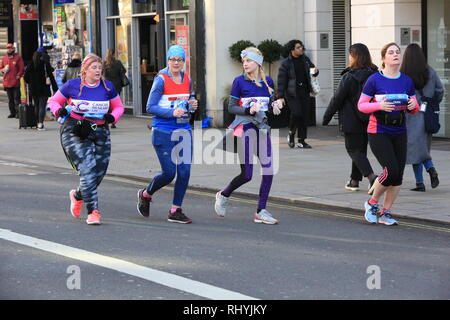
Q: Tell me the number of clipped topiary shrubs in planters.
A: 3